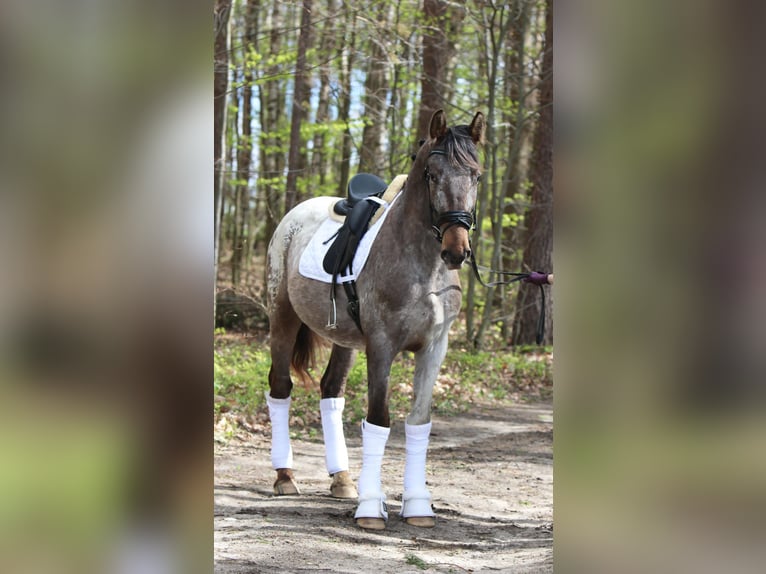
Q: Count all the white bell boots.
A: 2